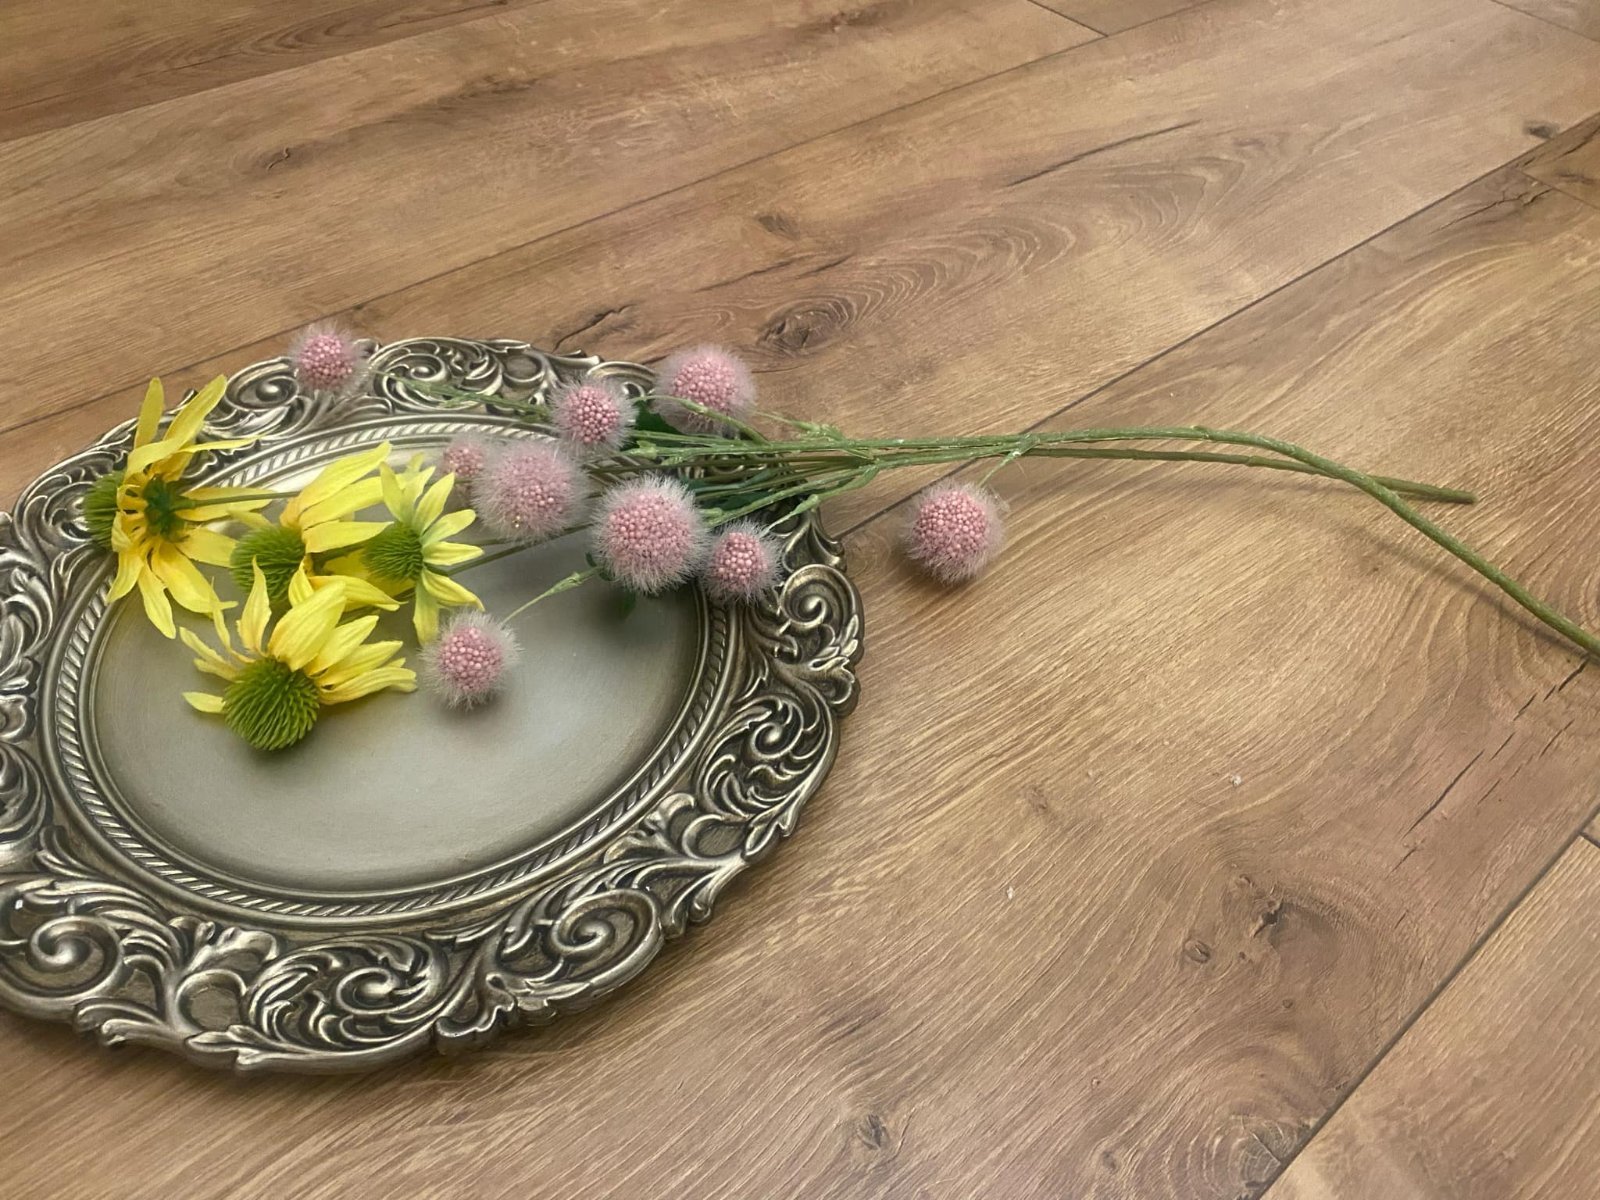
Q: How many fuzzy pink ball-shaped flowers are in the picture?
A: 9